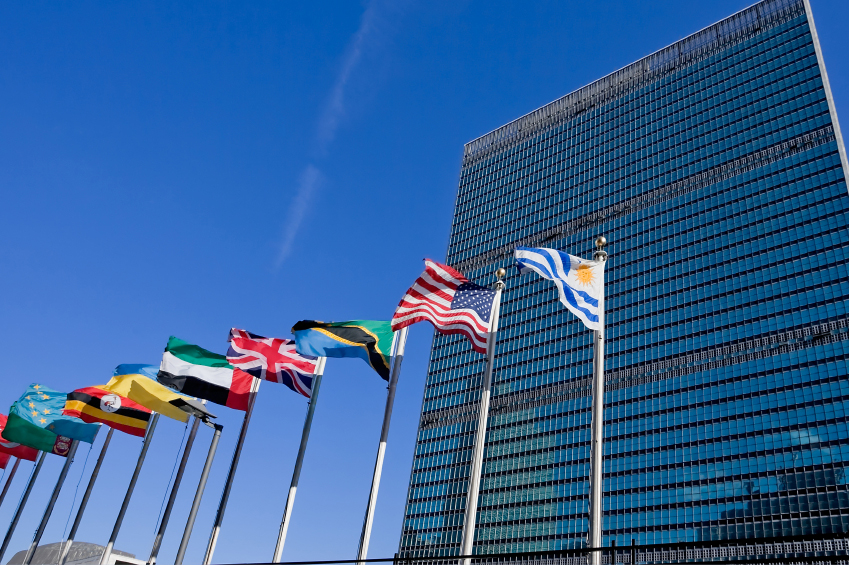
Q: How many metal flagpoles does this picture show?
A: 11